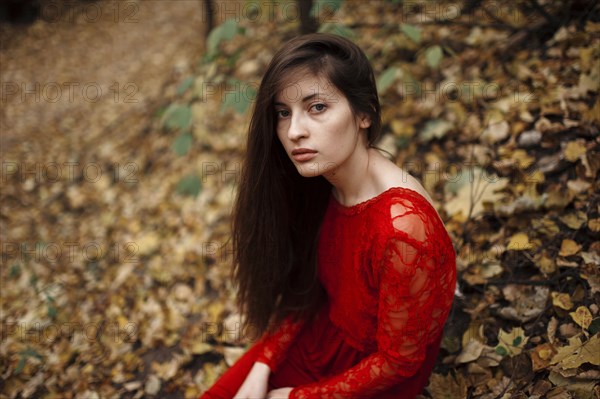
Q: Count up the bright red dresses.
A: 1